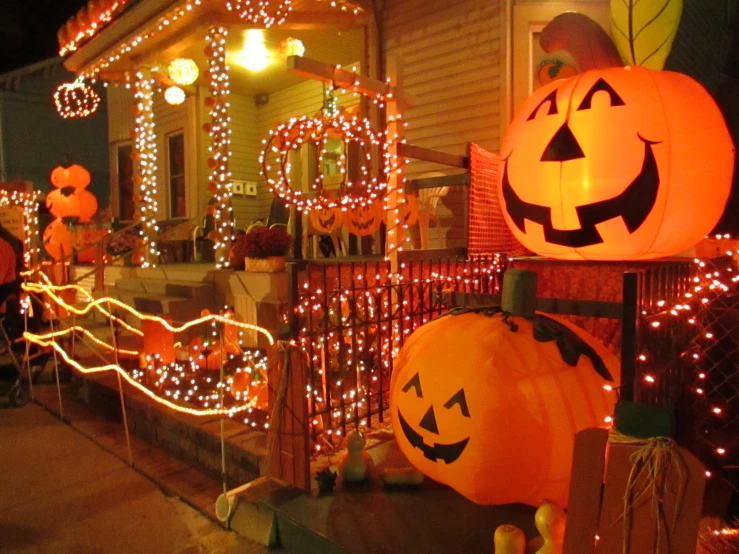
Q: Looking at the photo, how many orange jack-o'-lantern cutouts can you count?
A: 3